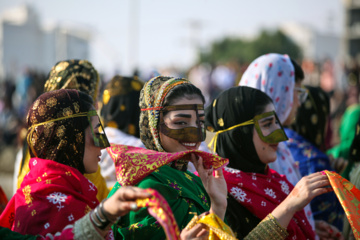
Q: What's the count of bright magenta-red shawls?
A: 2